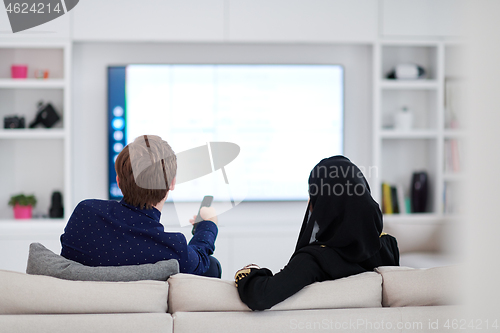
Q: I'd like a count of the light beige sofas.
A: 1